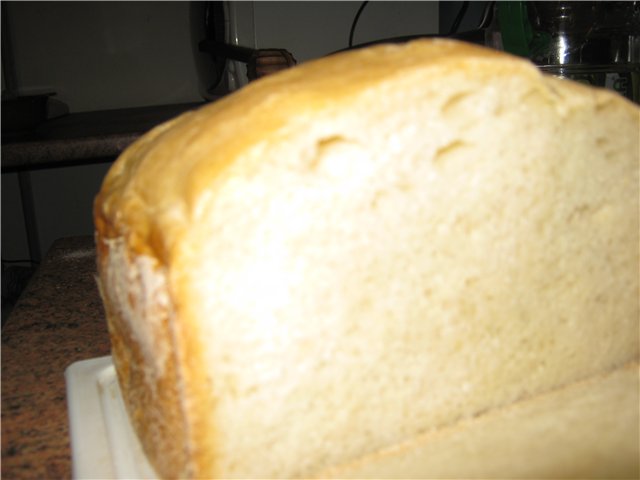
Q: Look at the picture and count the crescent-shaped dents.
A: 3